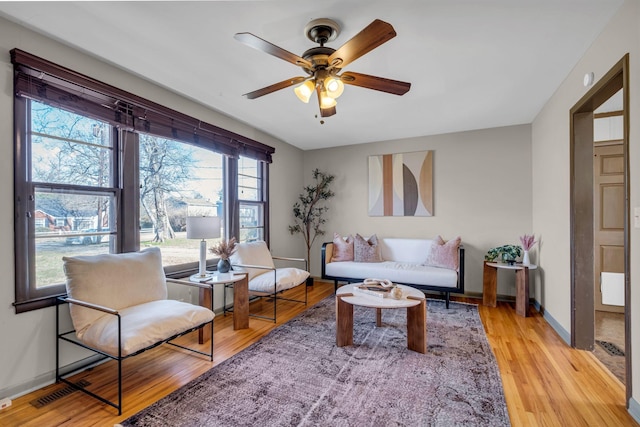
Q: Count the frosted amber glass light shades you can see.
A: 3